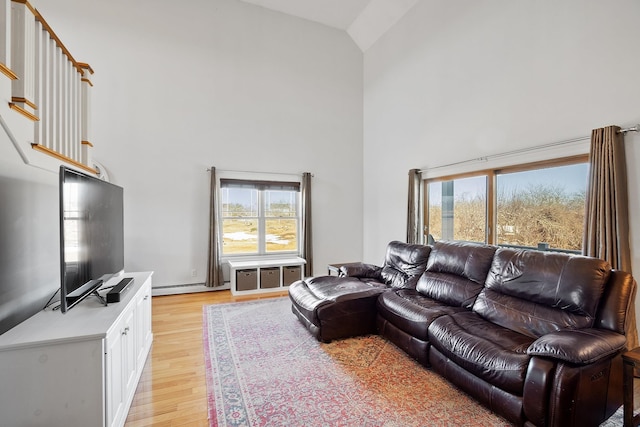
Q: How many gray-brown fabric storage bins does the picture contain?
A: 3